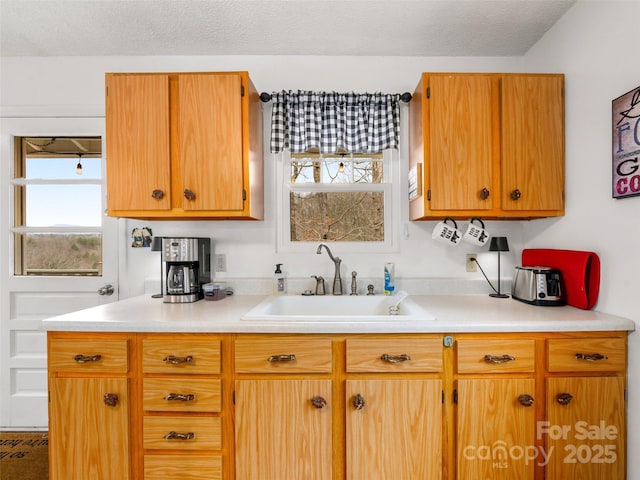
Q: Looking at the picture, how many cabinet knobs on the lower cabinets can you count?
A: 5